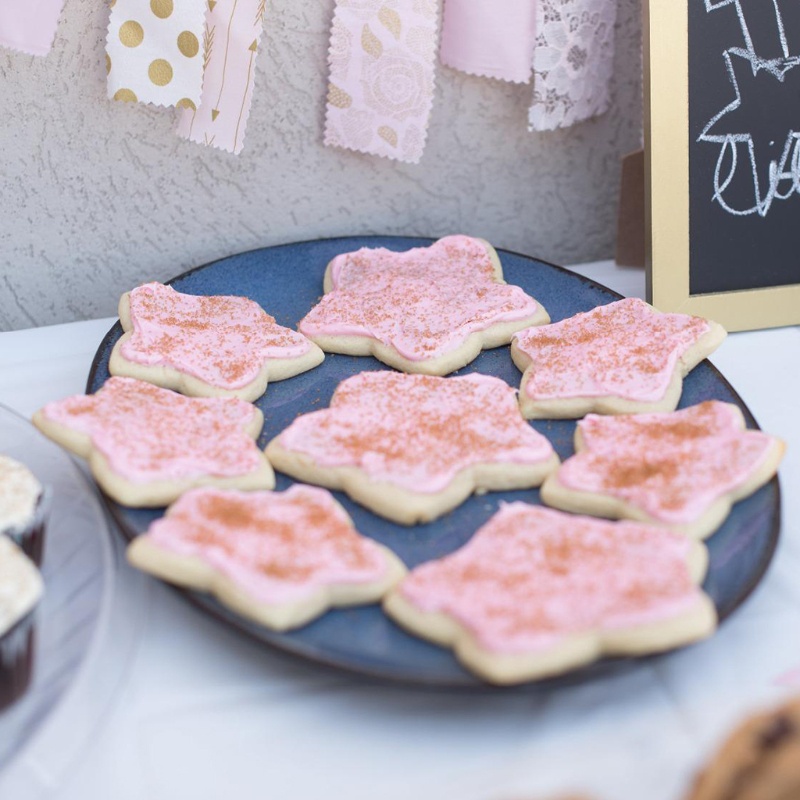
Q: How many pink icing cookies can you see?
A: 8